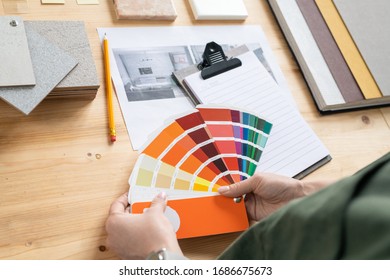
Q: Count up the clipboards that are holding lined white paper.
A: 1